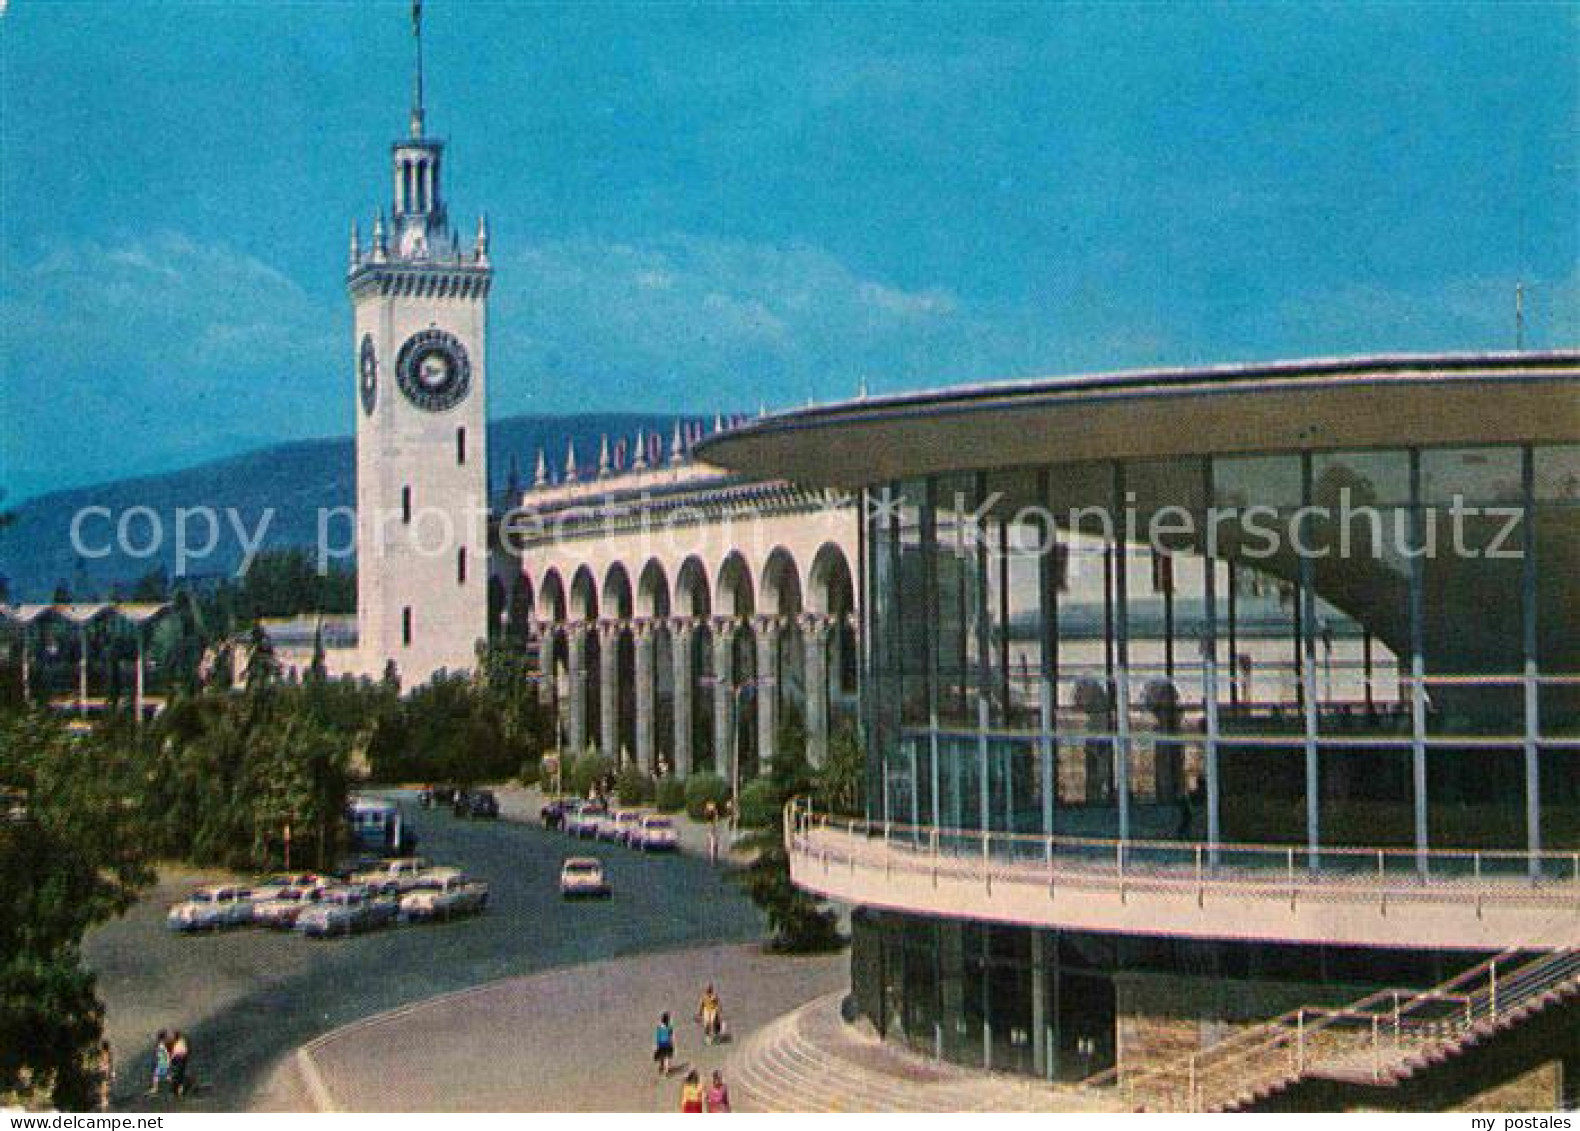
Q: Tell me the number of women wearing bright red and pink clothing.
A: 2